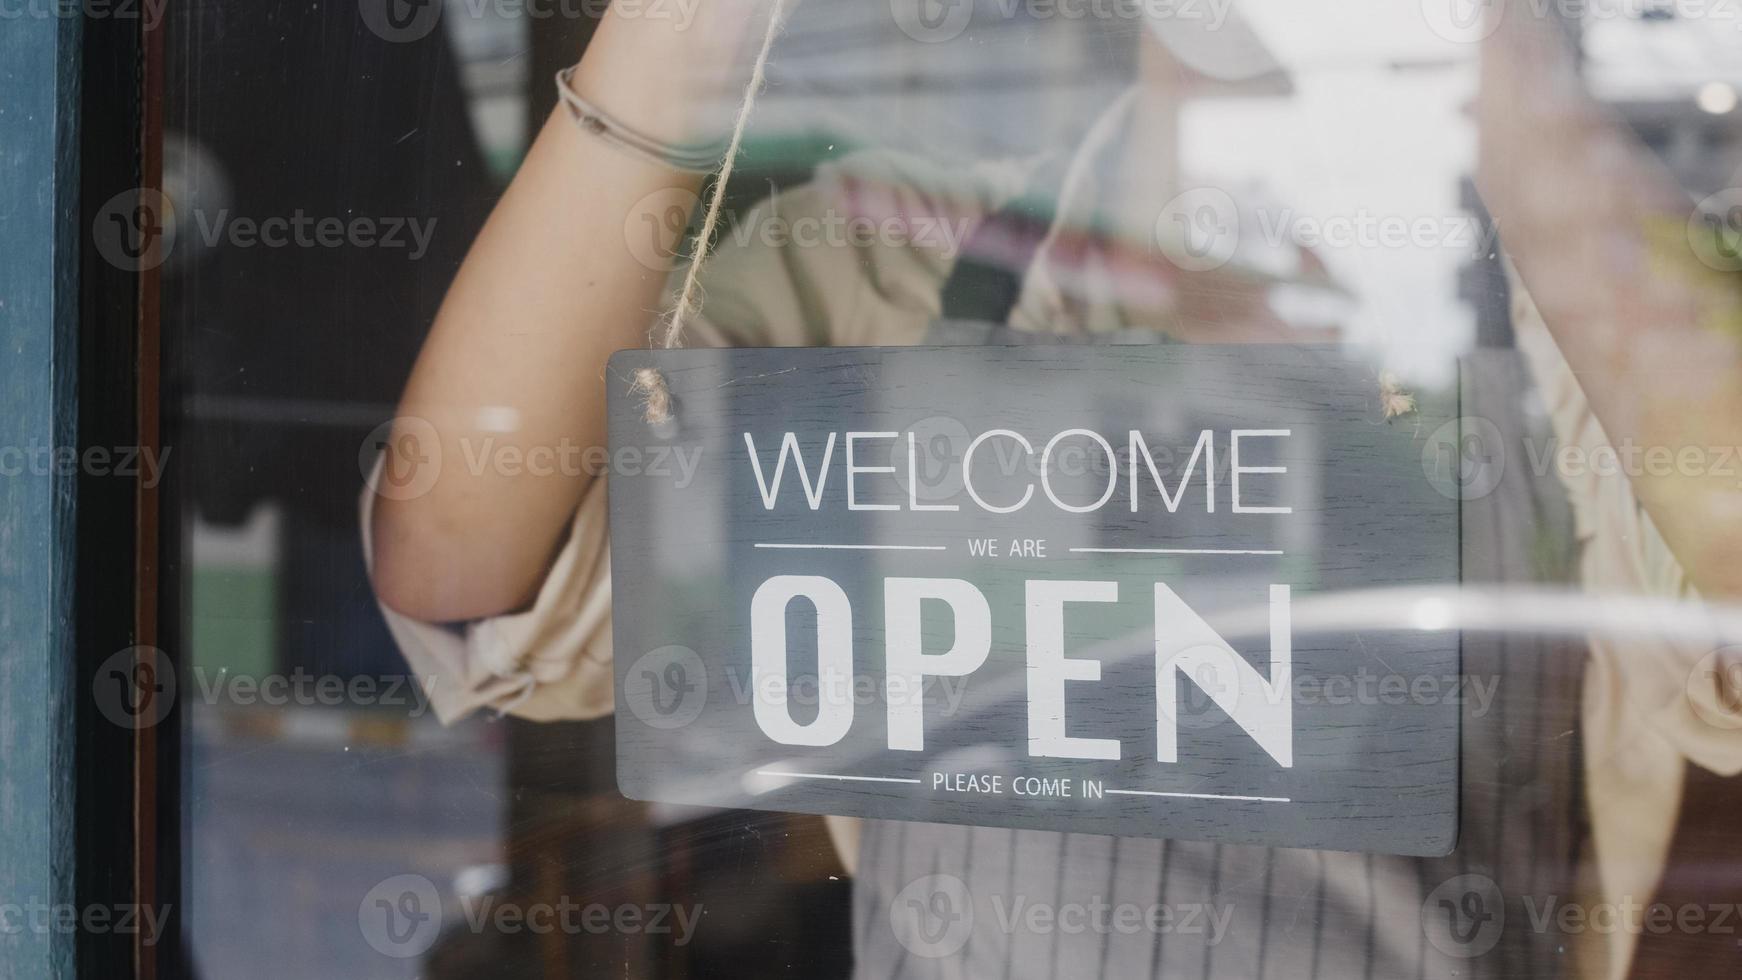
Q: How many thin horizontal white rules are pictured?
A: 4